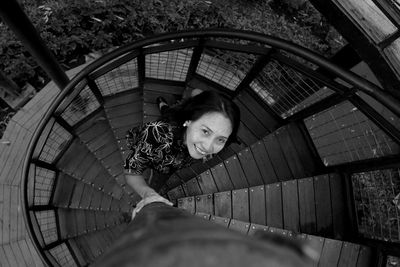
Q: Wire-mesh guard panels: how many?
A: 11